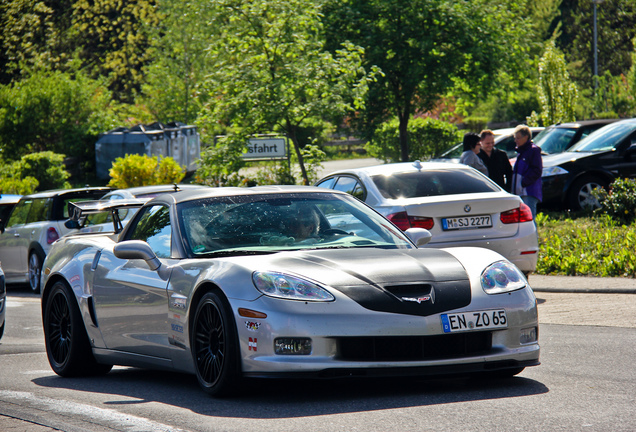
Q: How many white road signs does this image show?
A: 1